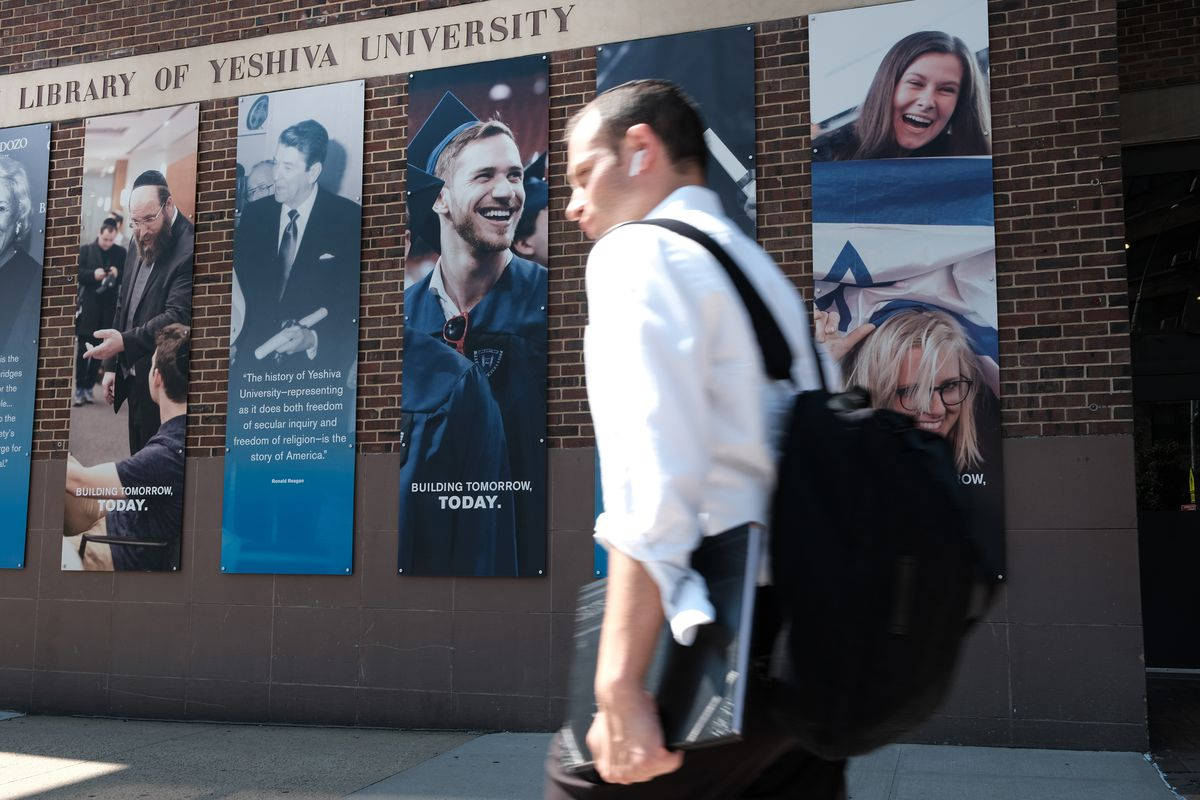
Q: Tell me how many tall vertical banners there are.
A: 6